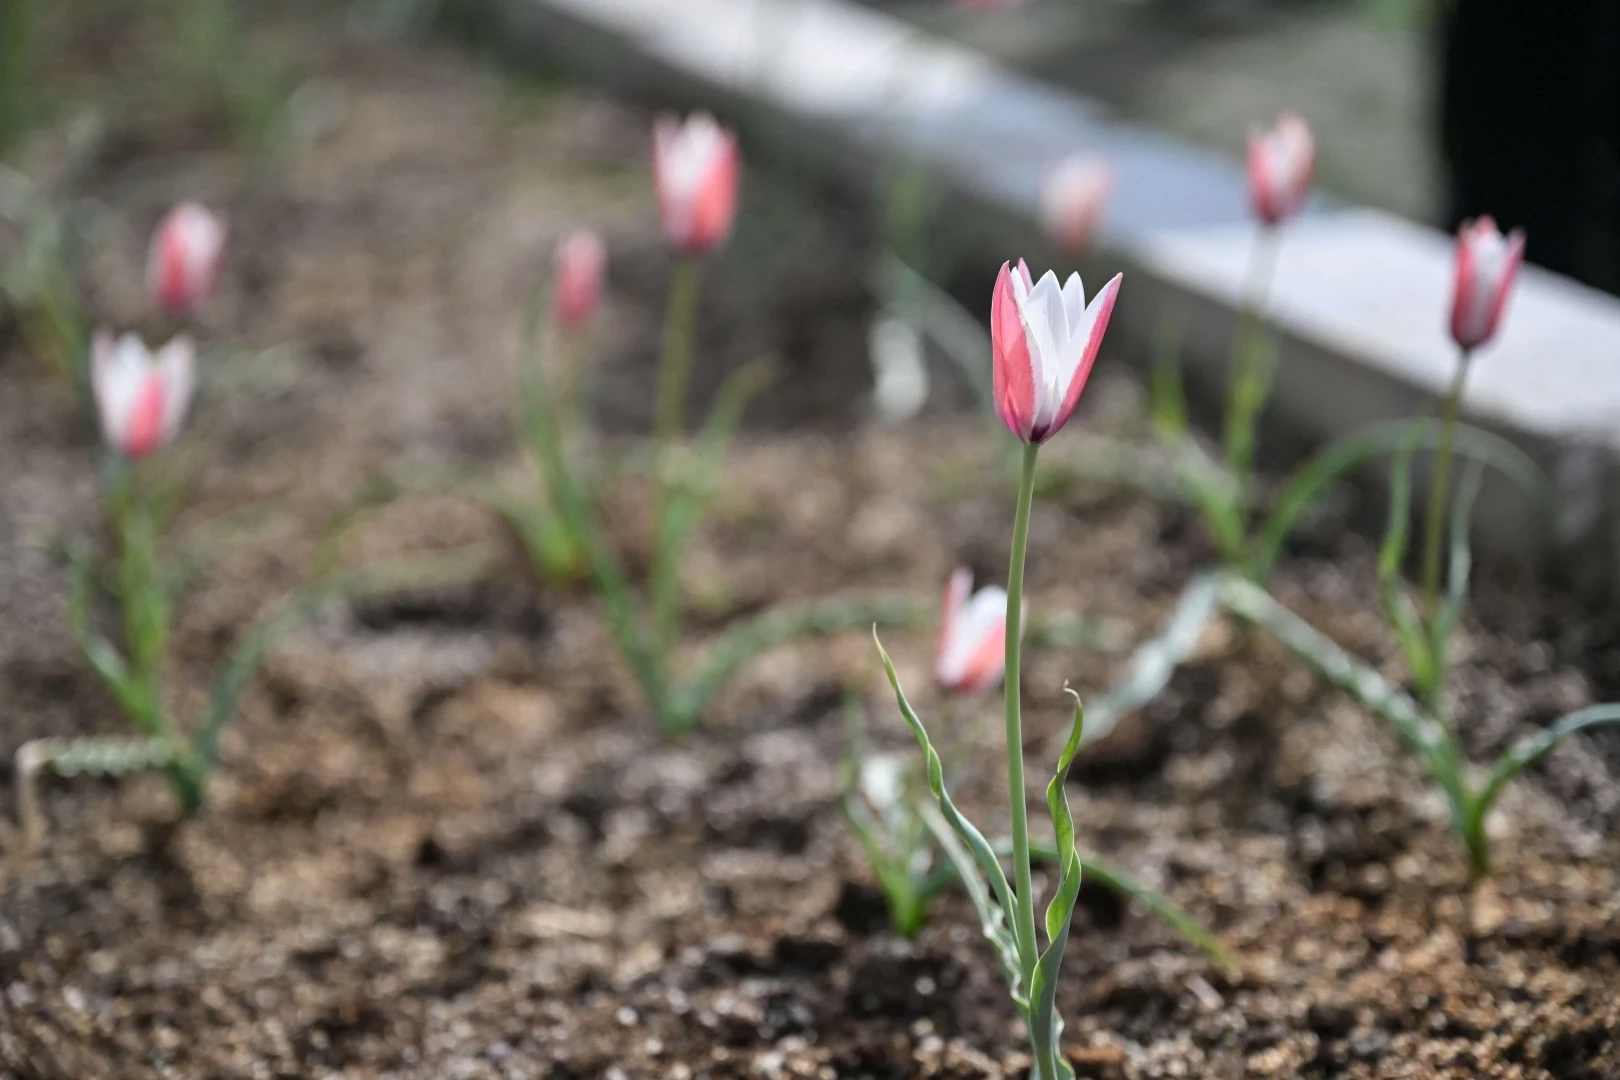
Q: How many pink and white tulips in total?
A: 9